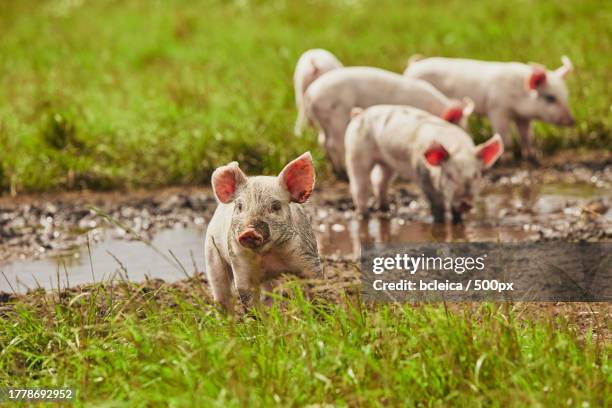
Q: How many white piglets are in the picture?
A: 5